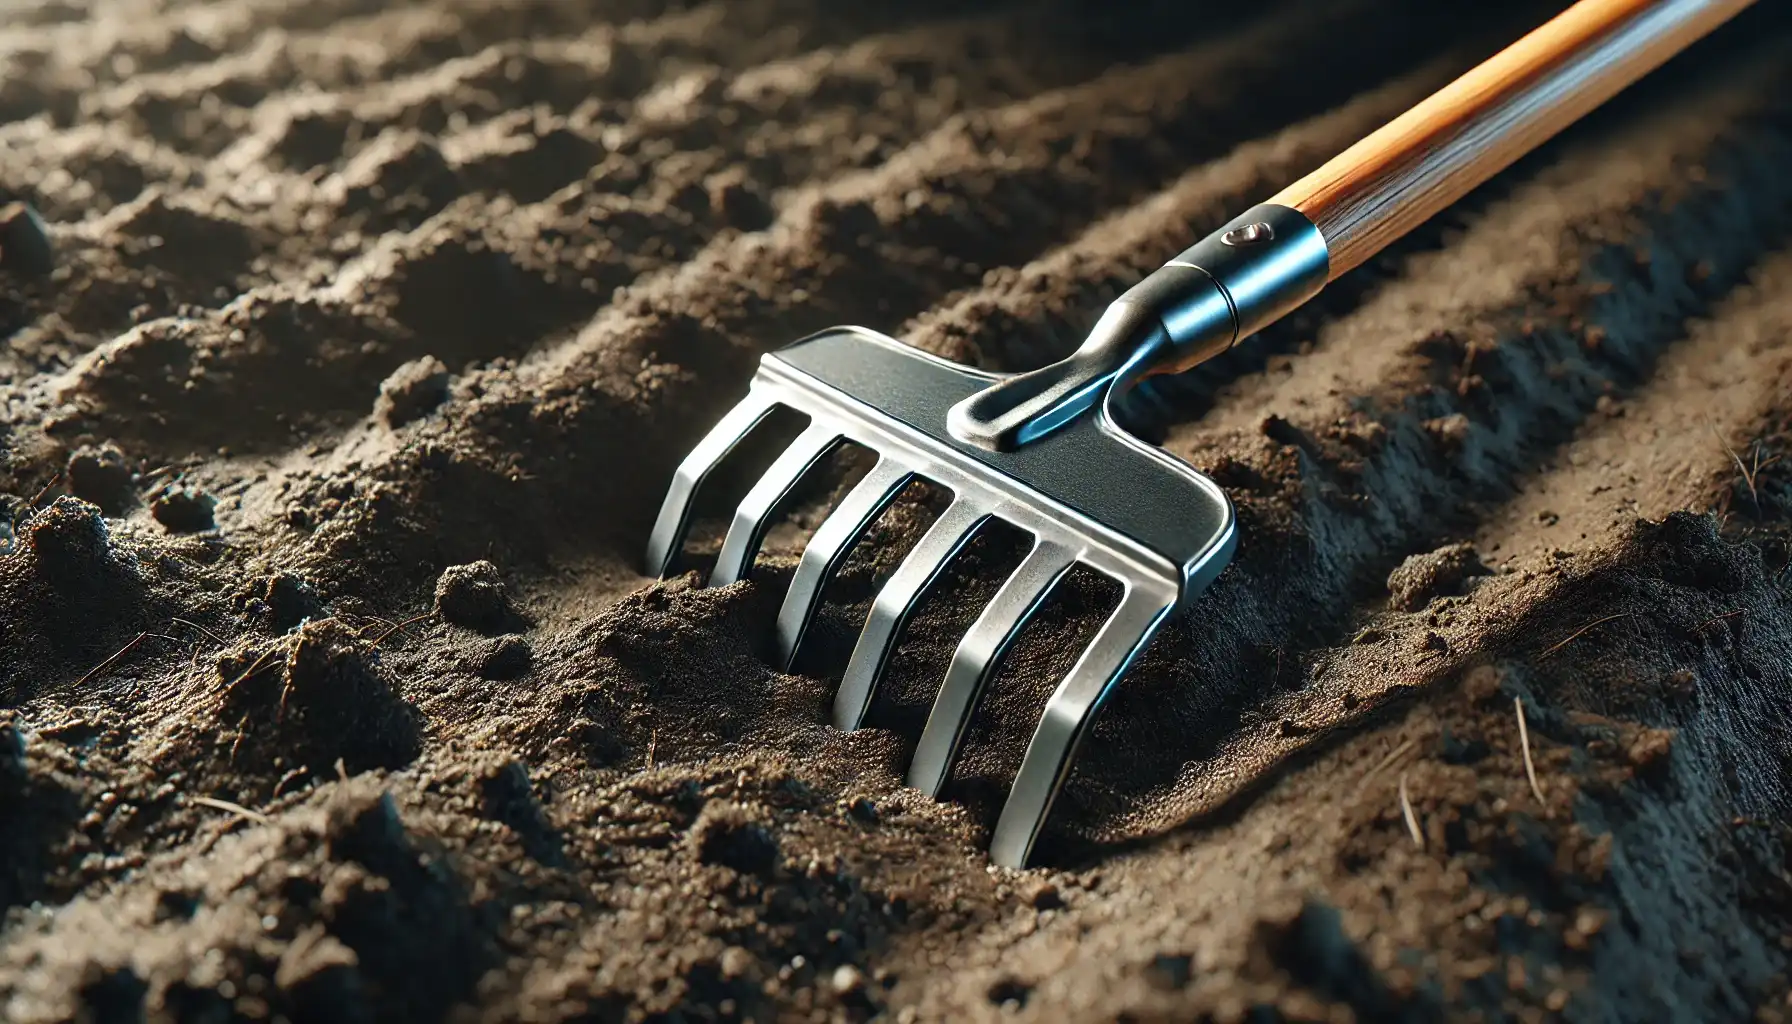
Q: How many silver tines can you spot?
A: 6